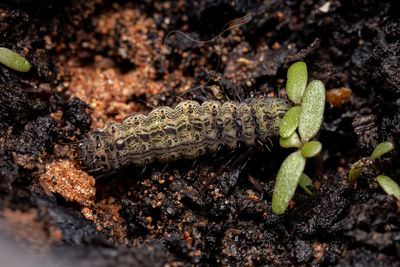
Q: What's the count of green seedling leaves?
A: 11